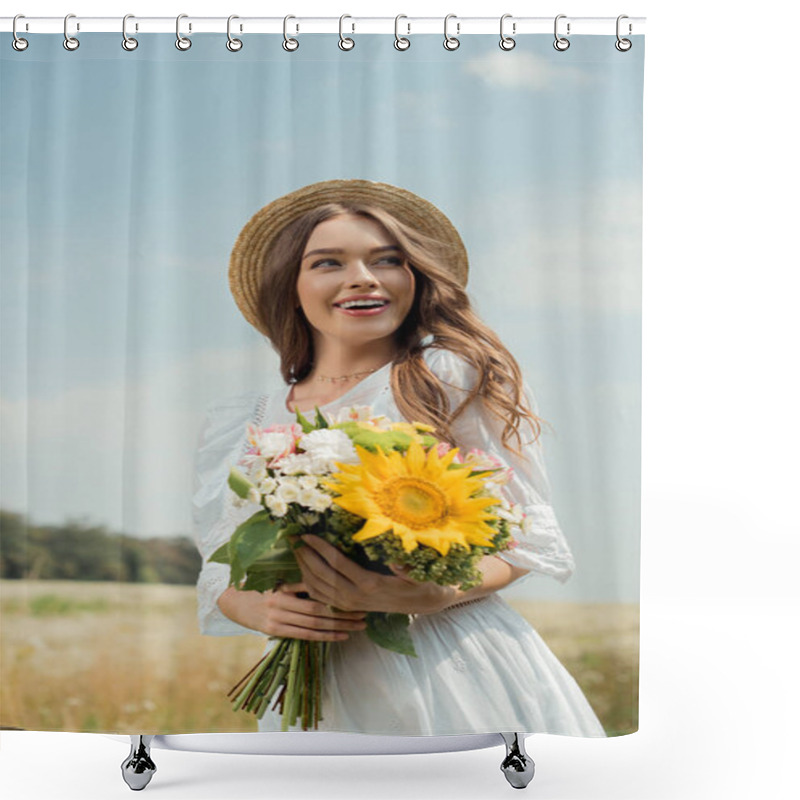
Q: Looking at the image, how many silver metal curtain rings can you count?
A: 12